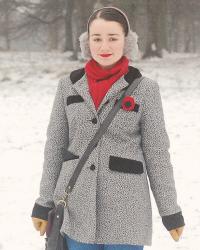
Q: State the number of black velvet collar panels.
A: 2